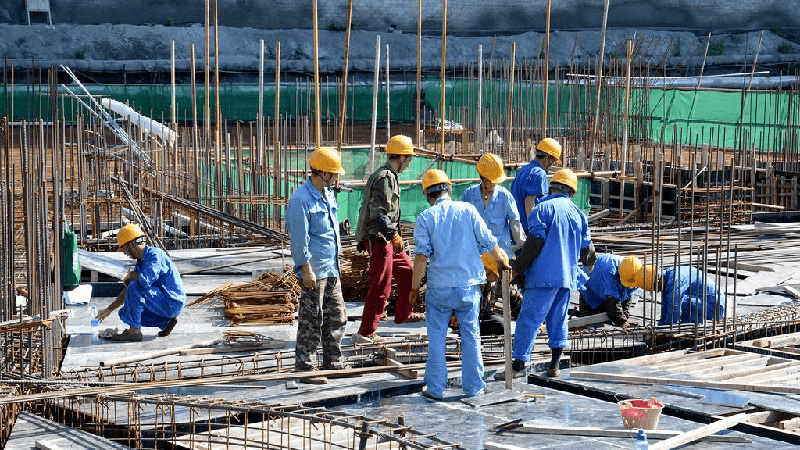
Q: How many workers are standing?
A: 6